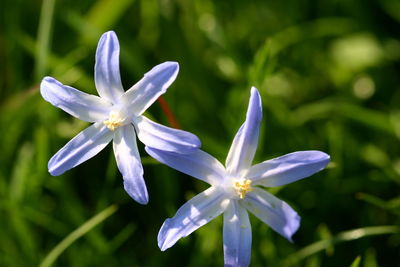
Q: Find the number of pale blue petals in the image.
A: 12